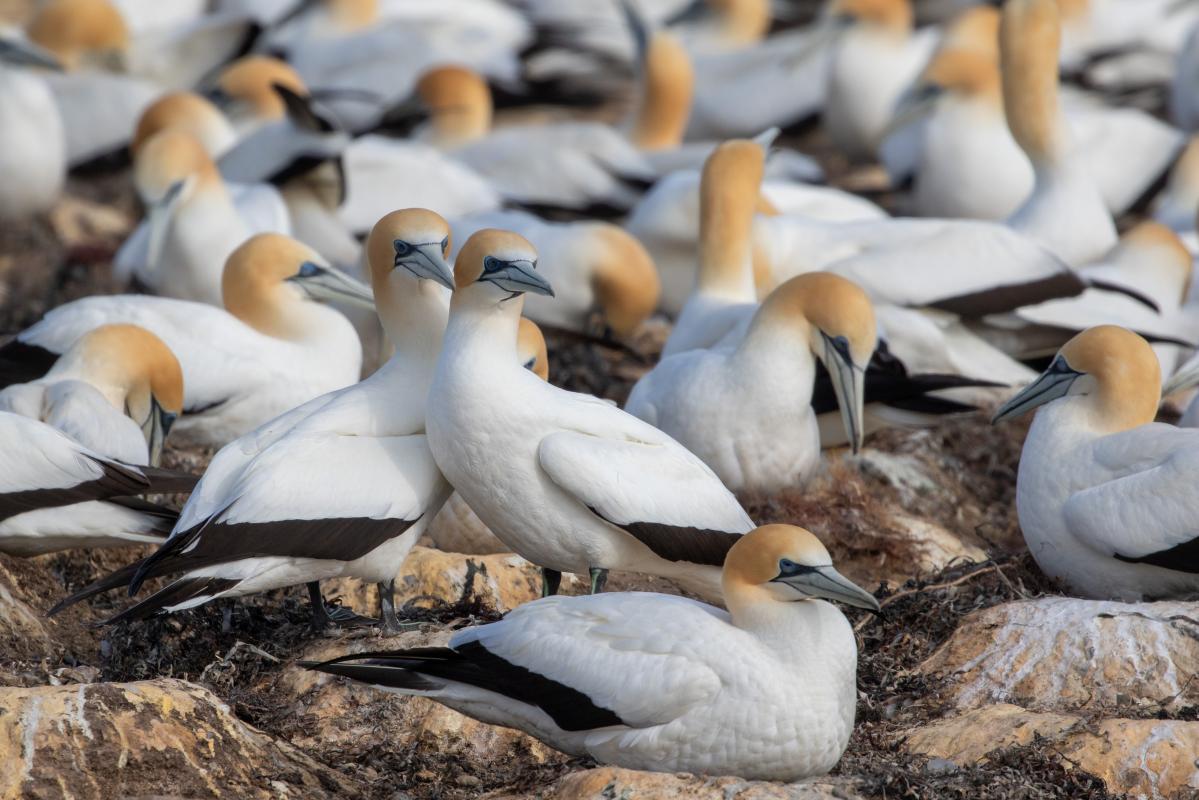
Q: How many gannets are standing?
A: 2